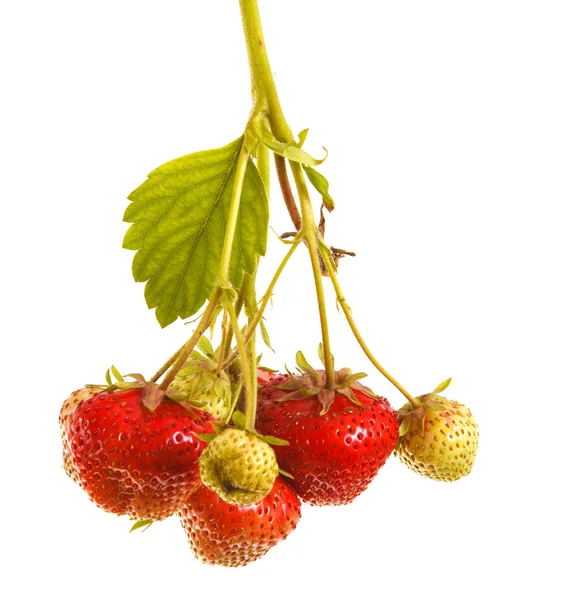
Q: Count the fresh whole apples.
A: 0